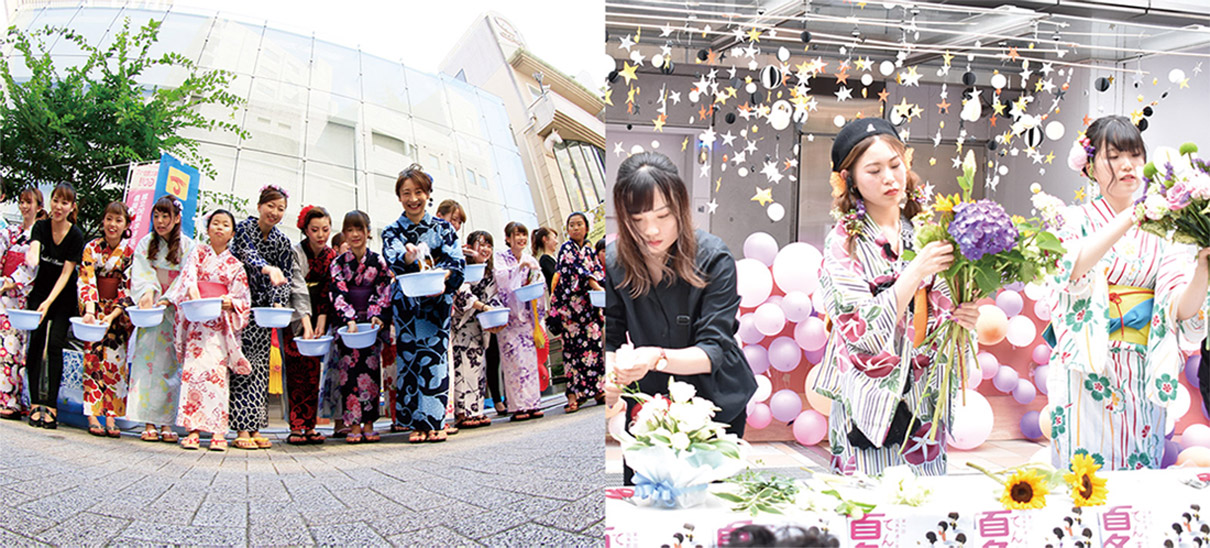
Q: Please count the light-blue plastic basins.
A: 12